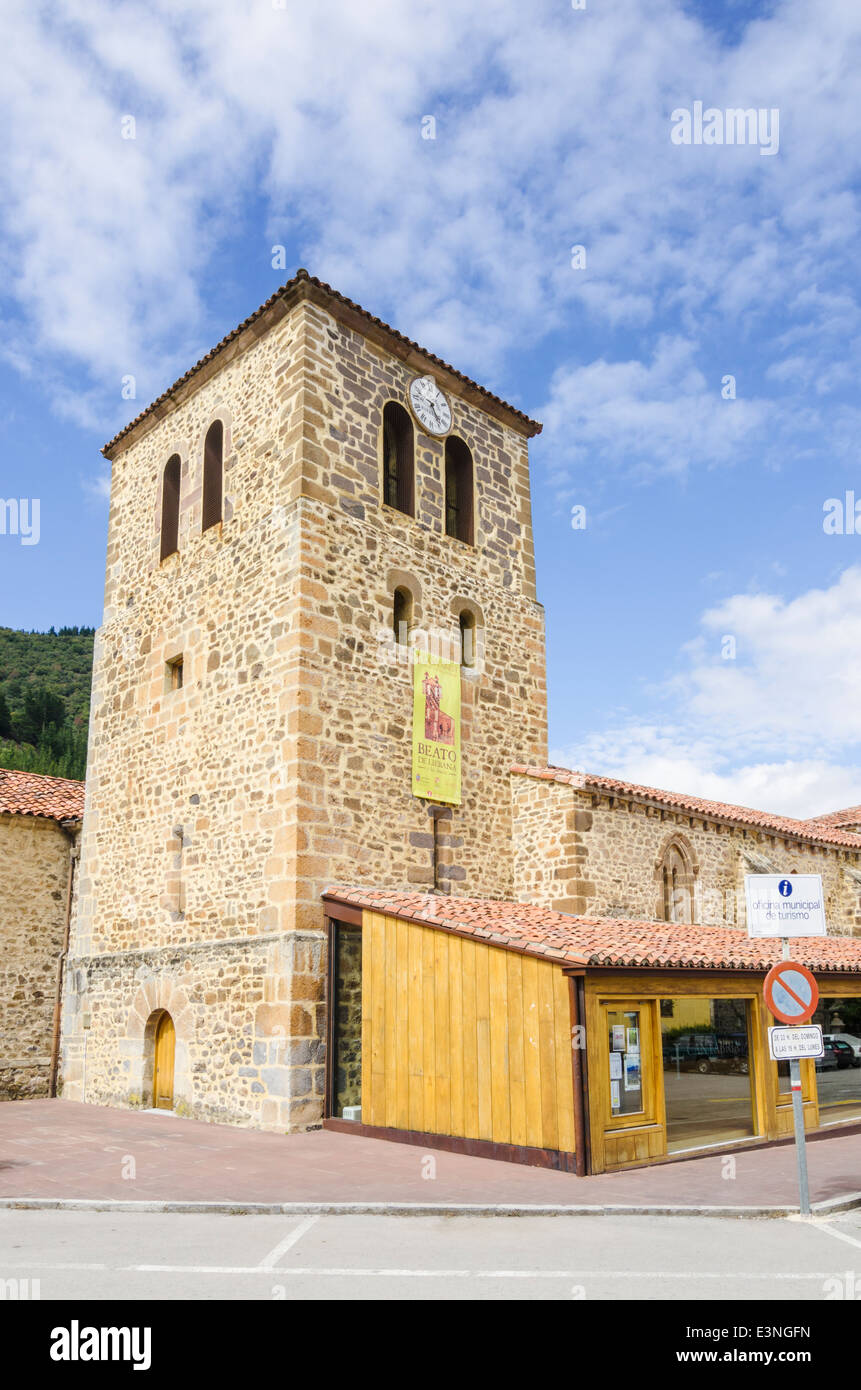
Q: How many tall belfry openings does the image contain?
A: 4